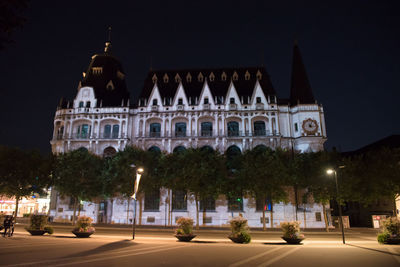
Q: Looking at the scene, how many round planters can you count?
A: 6